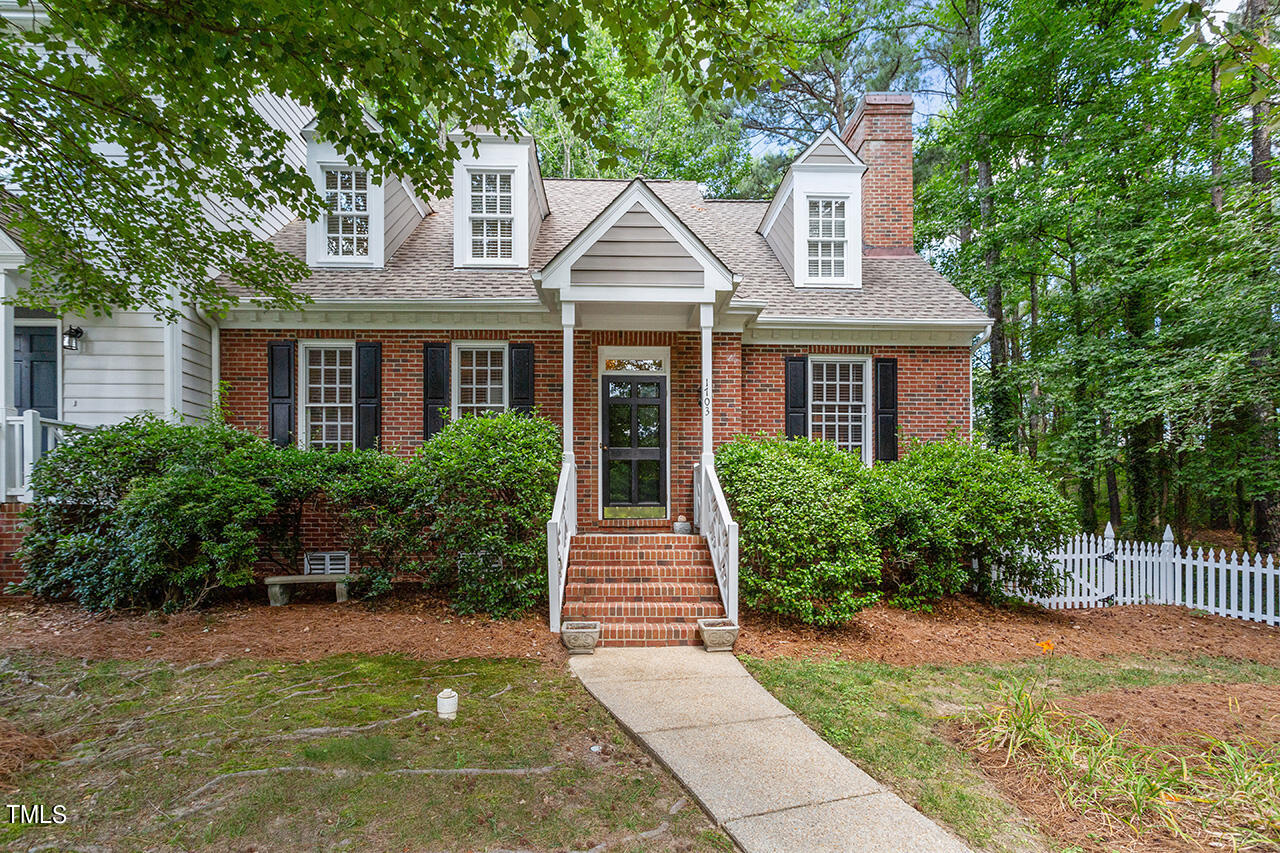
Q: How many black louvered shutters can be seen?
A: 6